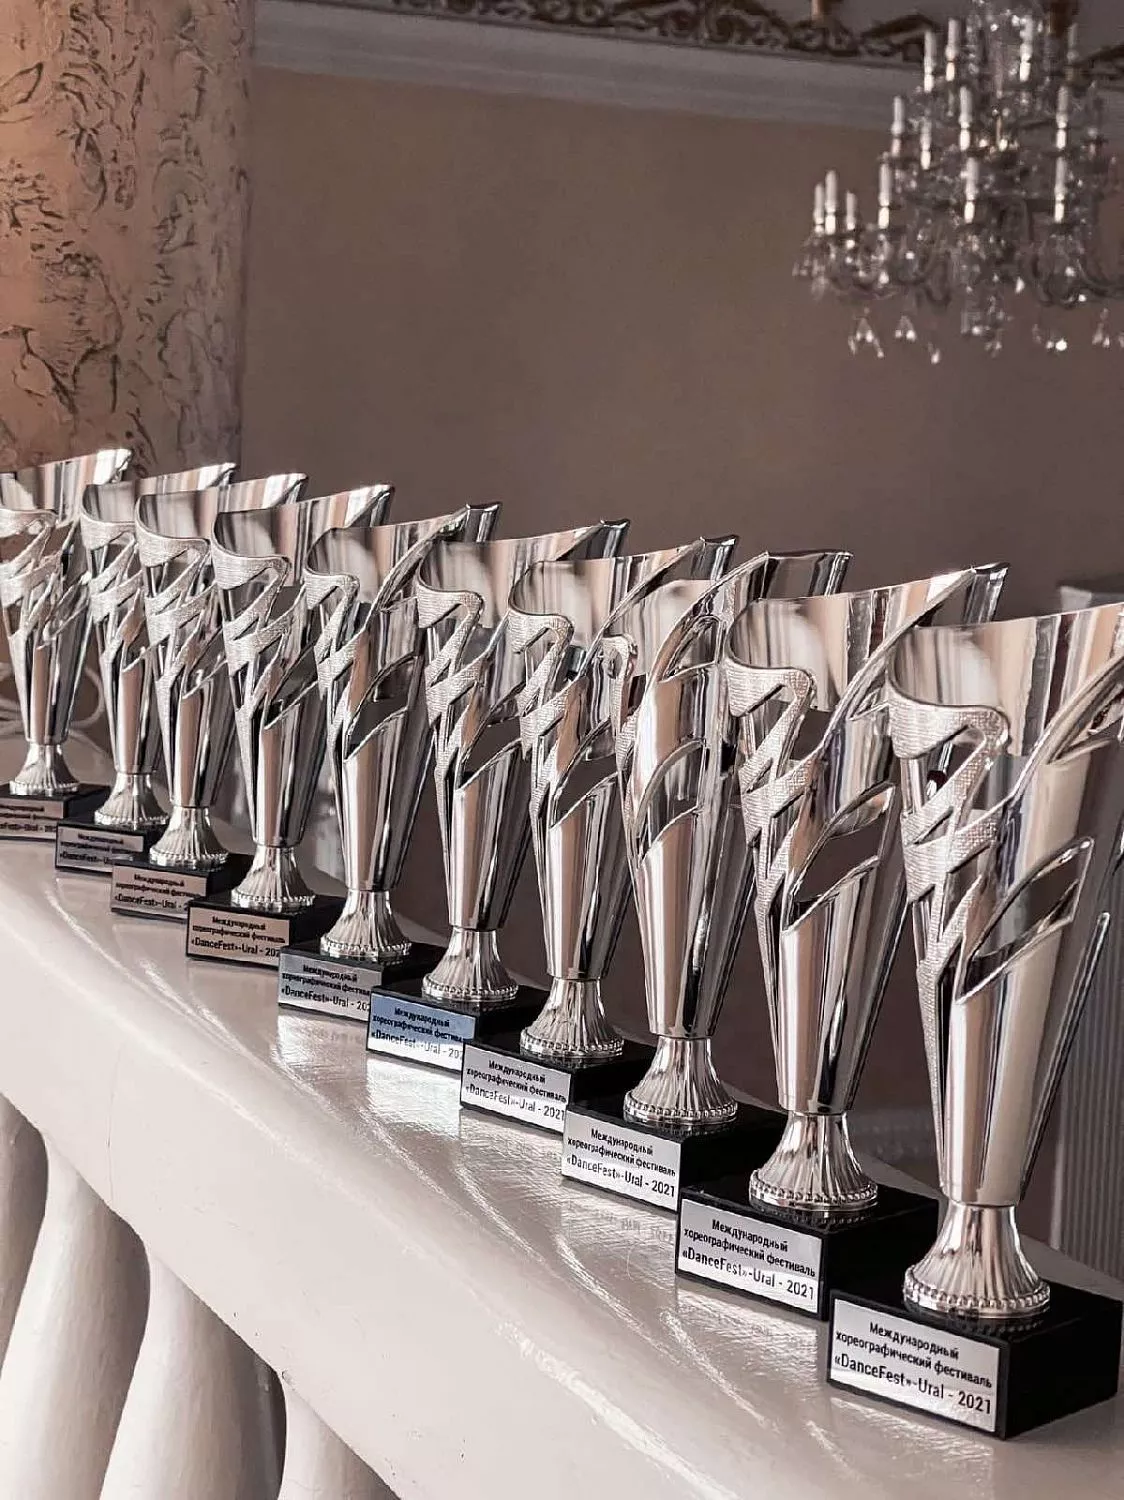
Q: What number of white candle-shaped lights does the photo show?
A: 14